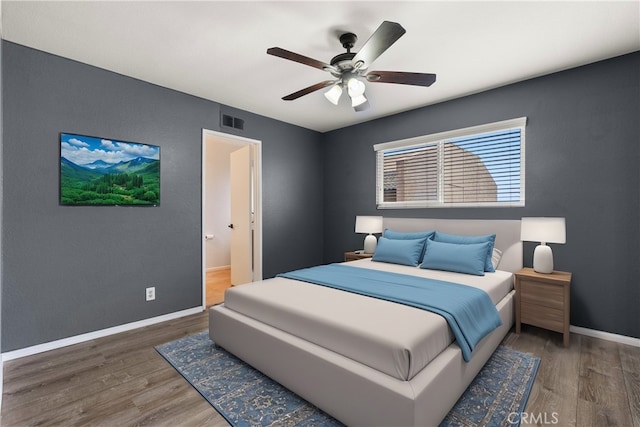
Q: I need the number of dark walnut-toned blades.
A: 3